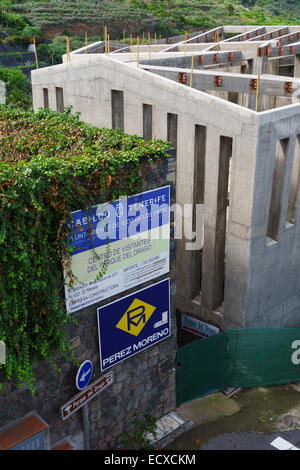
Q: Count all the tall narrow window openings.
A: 9